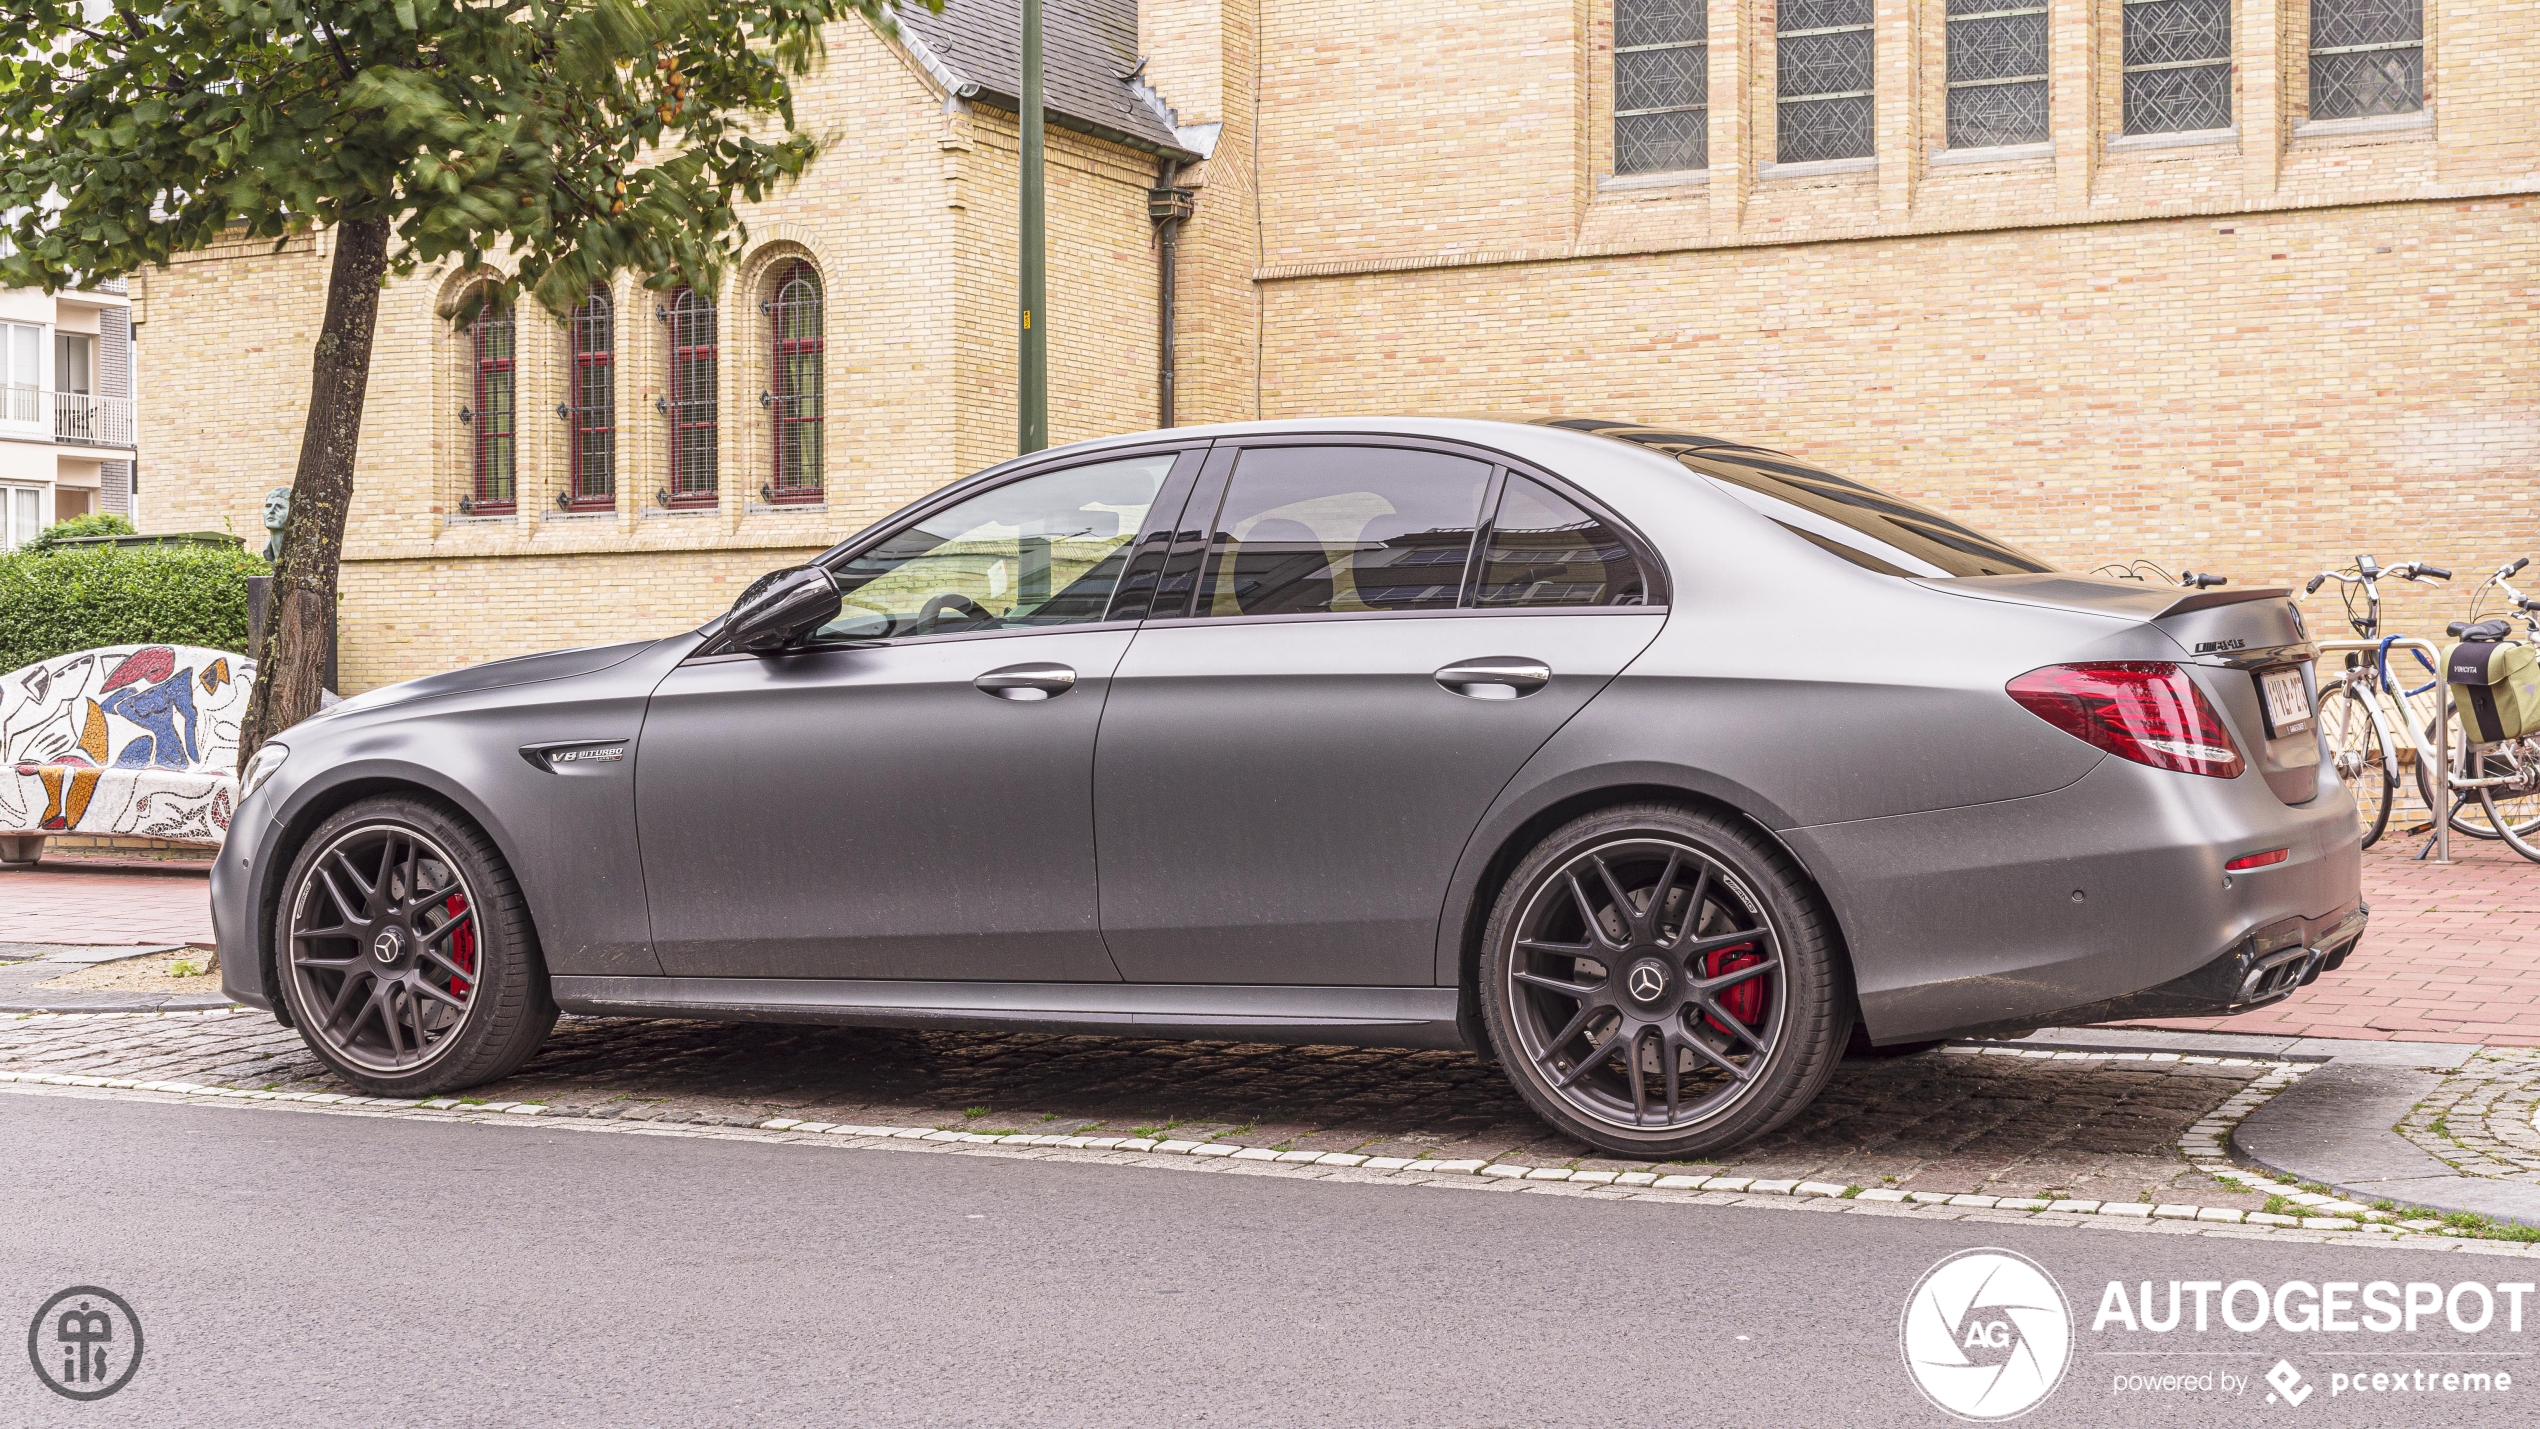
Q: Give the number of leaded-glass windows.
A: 5